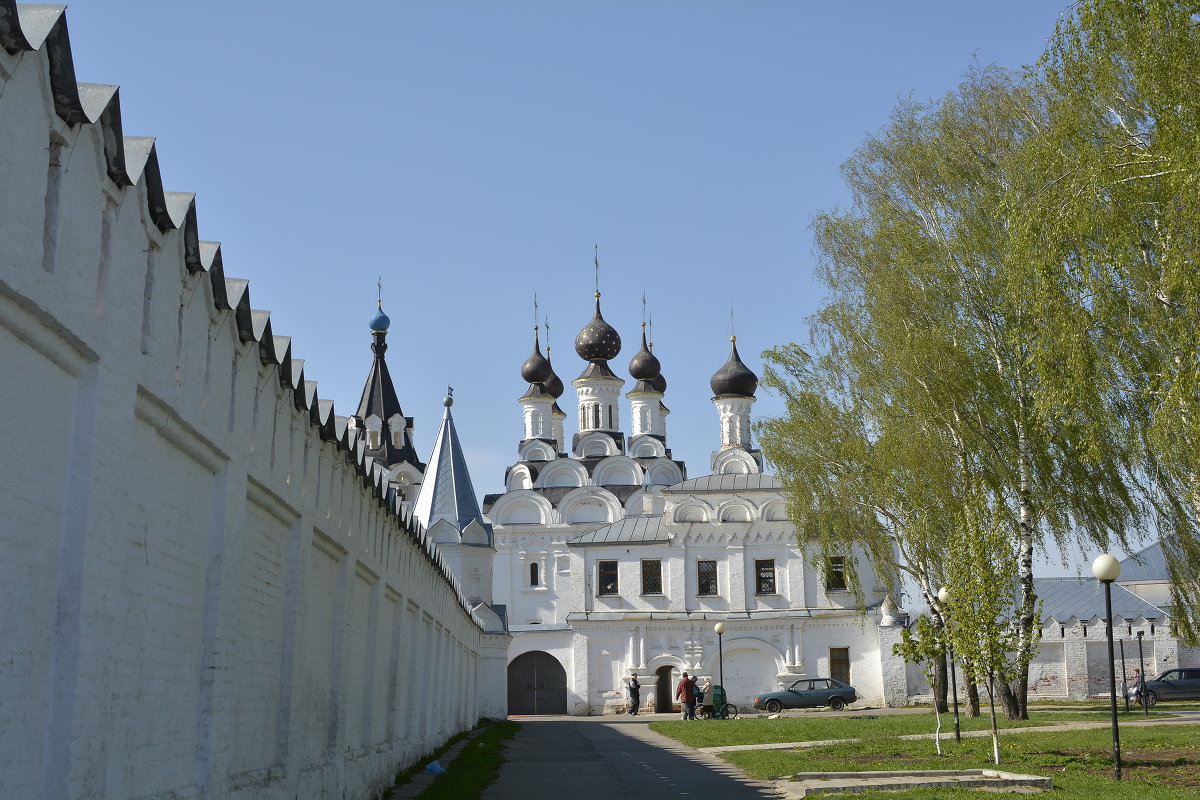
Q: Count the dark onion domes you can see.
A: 6